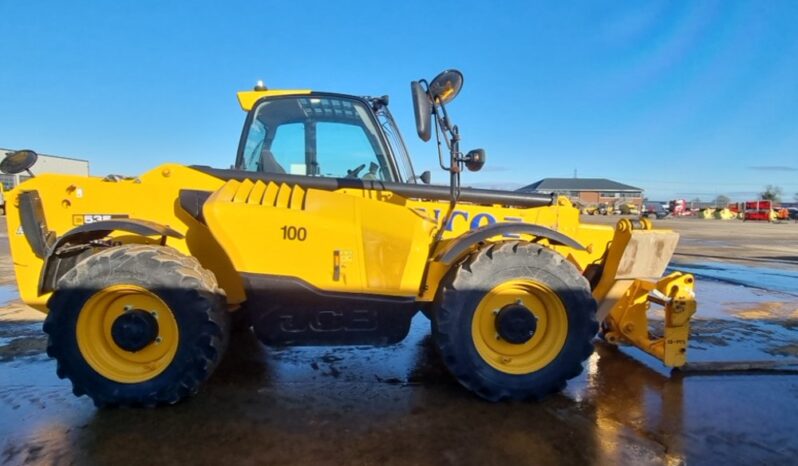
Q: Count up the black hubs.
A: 2